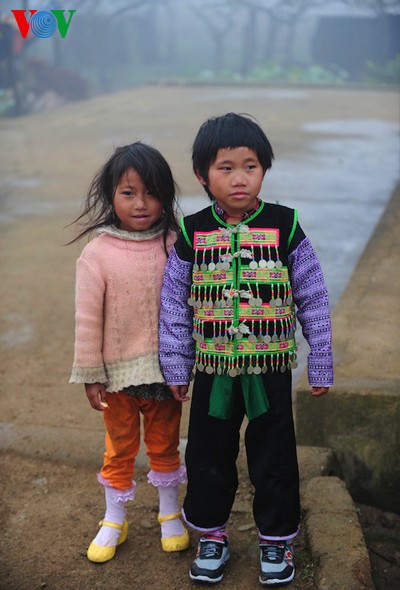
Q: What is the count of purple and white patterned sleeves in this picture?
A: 2